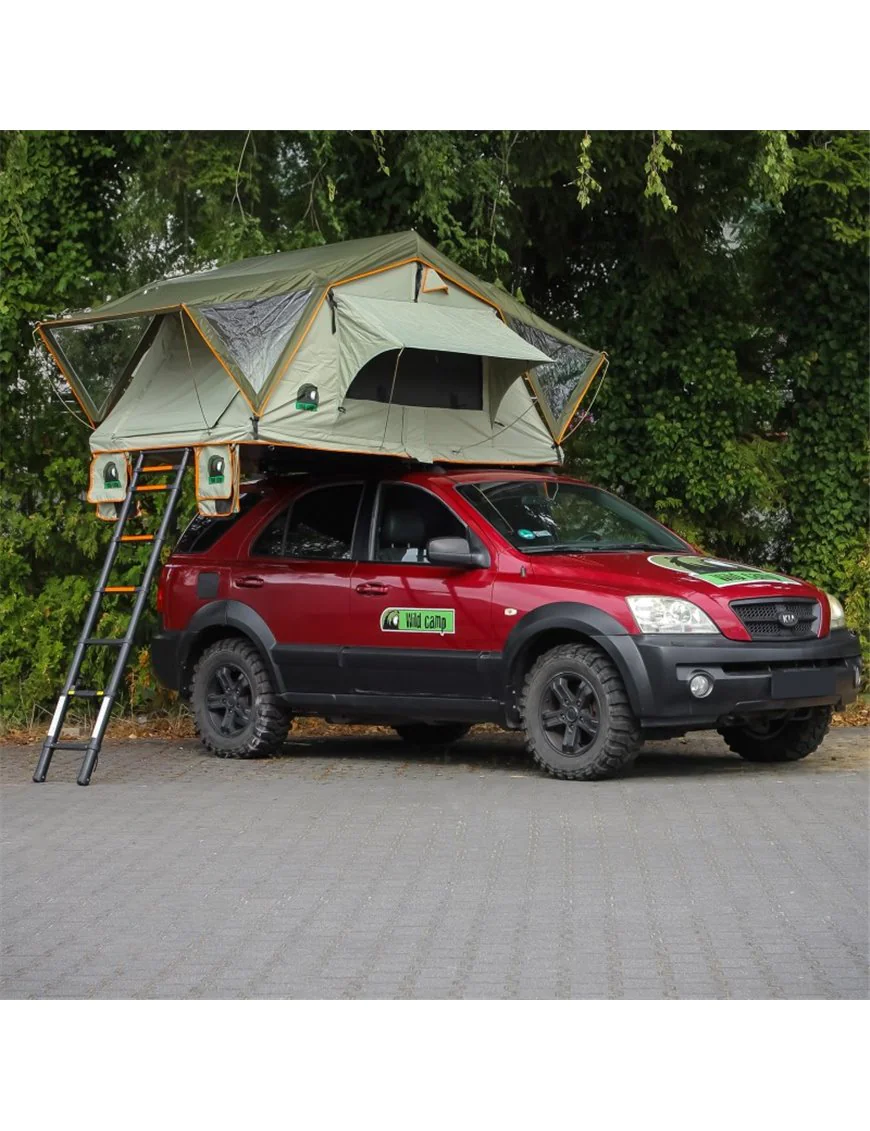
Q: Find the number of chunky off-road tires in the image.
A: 4